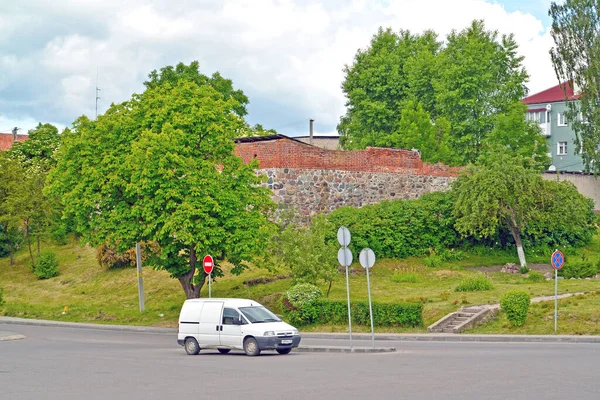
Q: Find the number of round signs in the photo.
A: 5